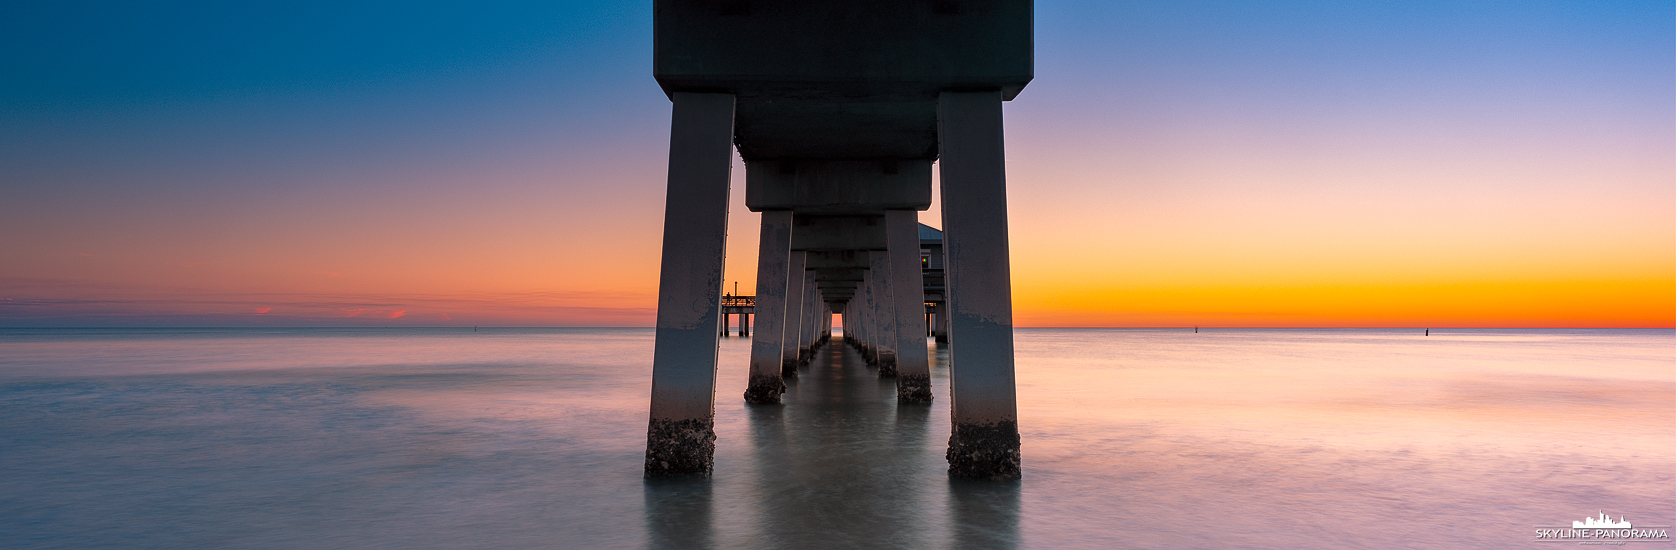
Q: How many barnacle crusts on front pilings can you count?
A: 2